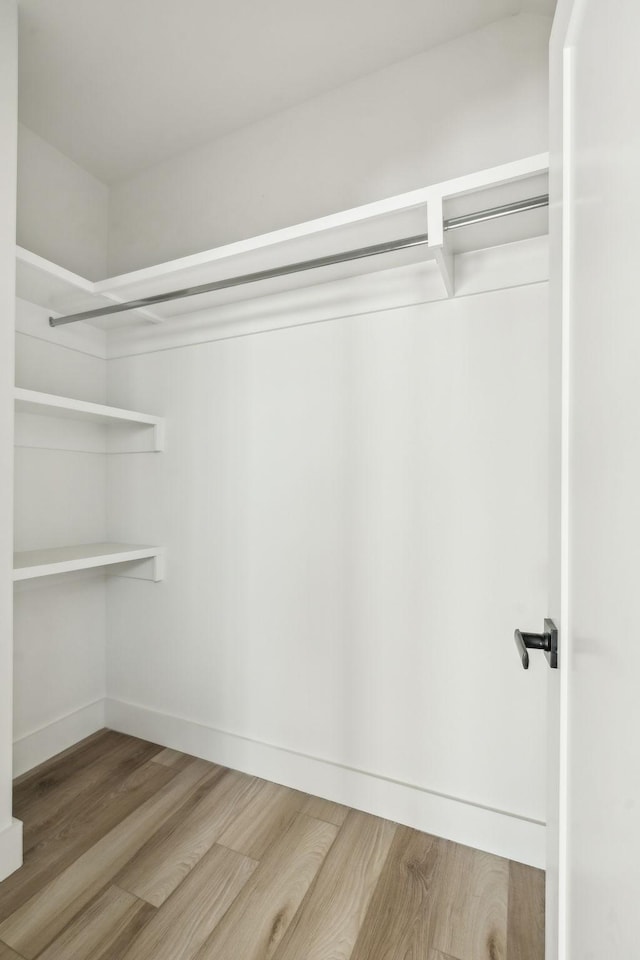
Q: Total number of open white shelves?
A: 3